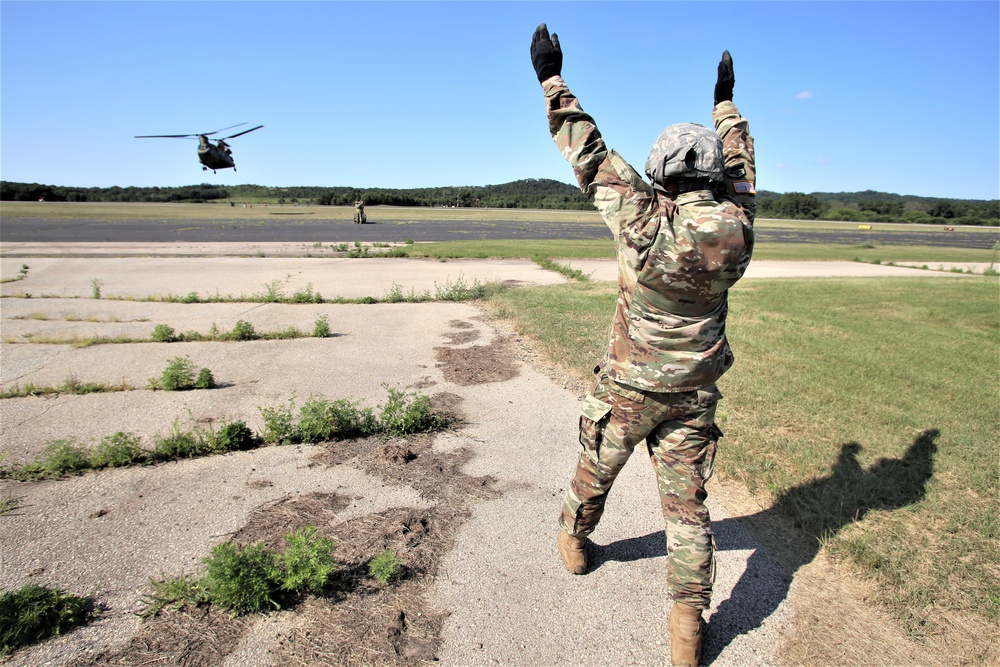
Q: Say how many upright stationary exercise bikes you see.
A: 0